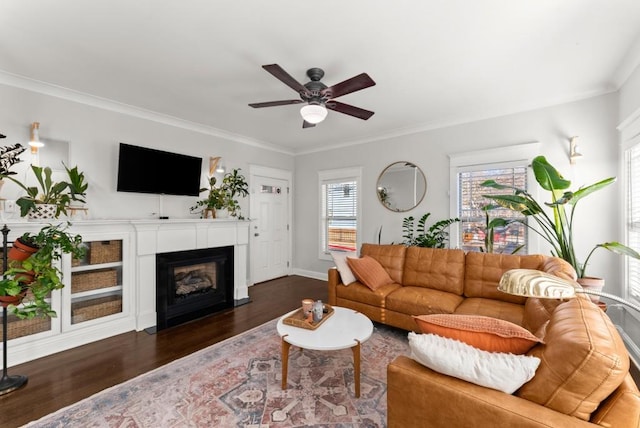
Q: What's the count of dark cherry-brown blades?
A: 5